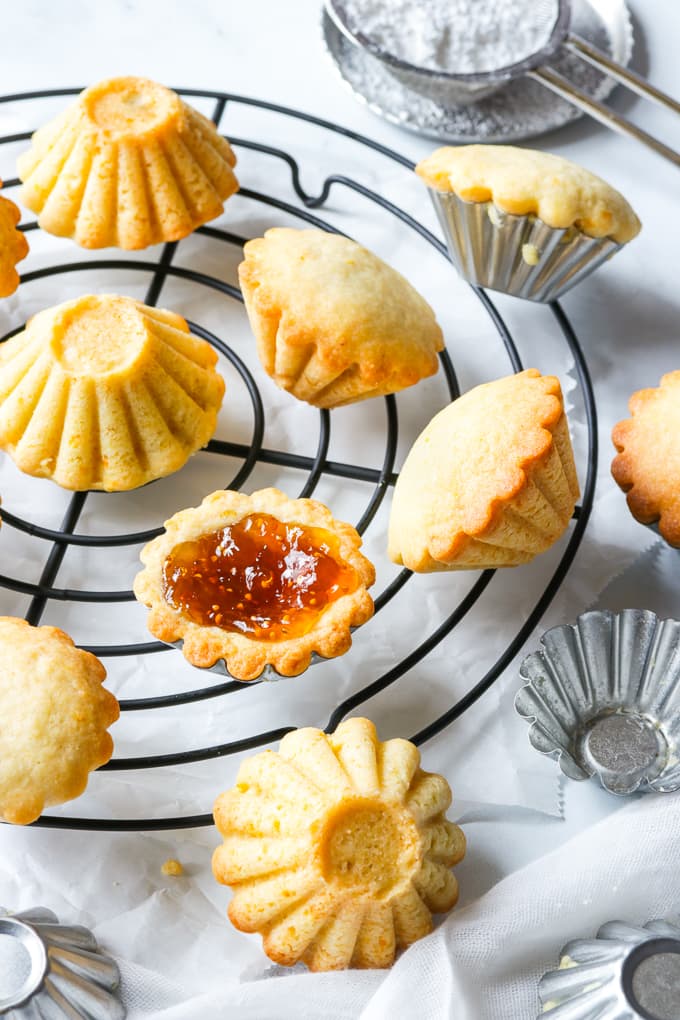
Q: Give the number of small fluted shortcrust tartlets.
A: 10